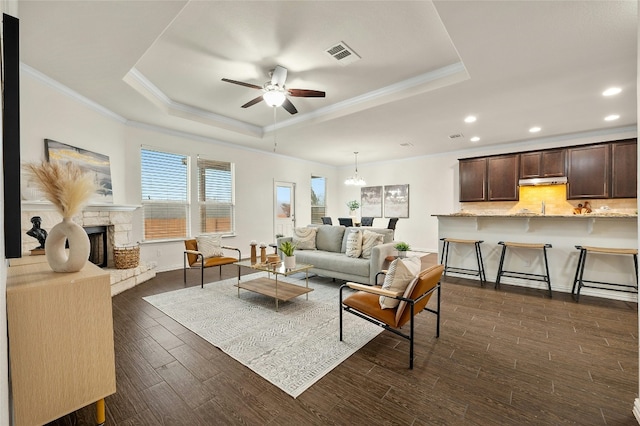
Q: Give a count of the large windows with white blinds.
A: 2